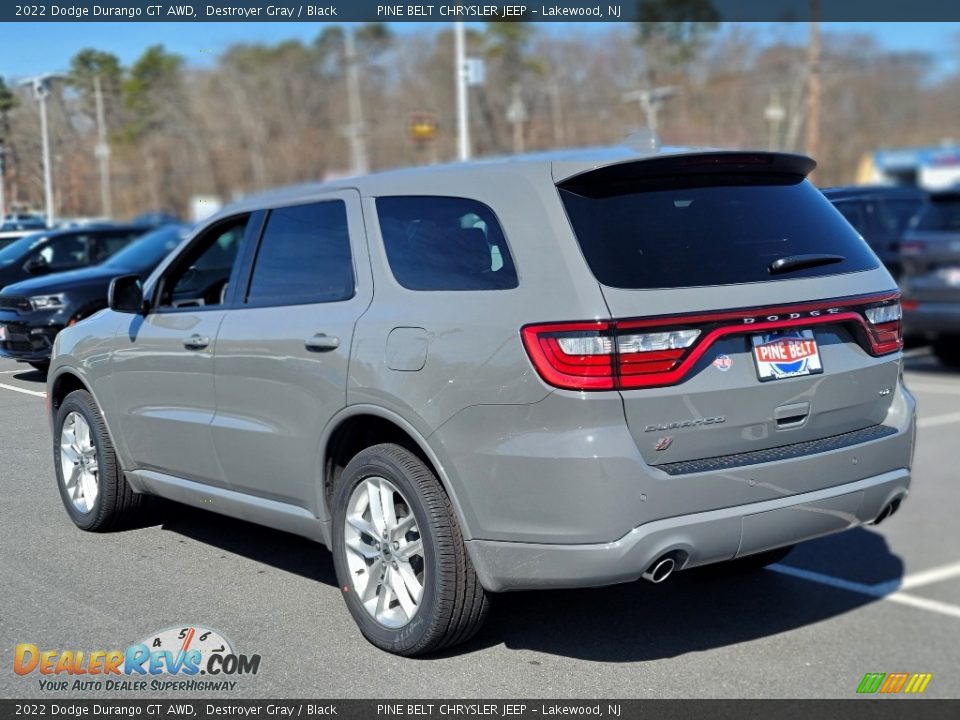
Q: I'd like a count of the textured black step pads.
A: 1